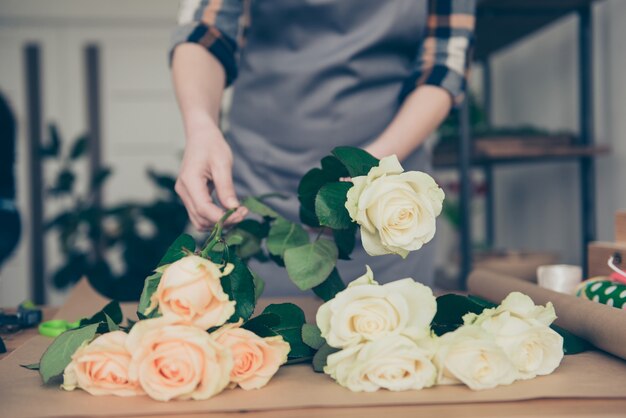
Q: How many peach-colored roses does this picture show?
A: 4